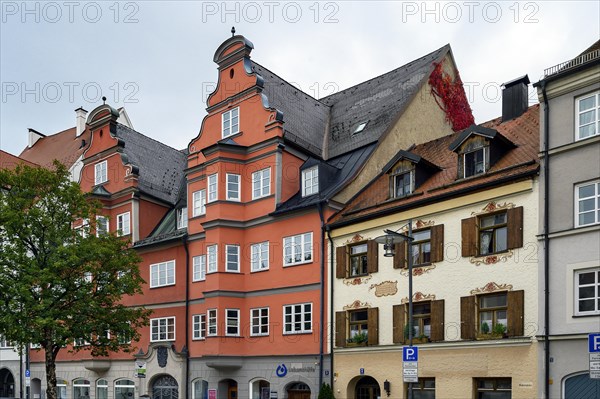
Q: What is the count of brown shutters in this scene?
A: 12